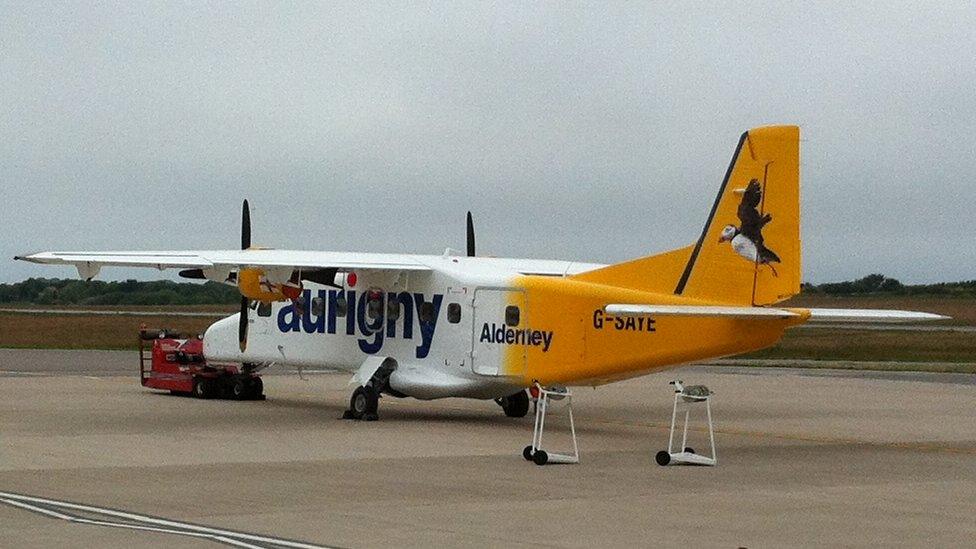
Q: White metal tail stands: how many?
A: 2